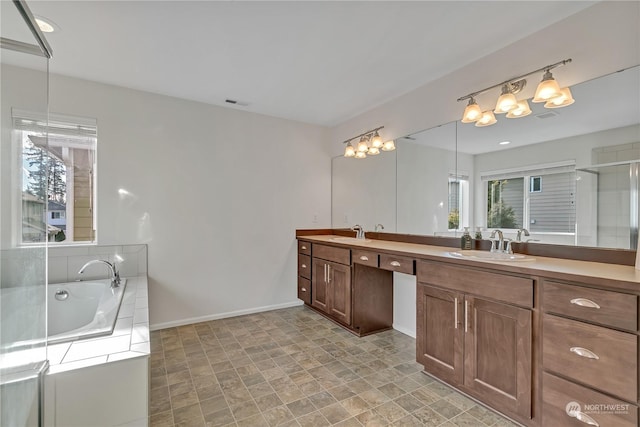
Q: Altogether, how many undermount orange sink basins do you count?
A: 0